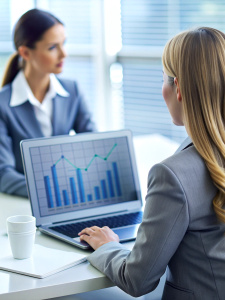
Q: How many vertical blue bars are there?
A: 10